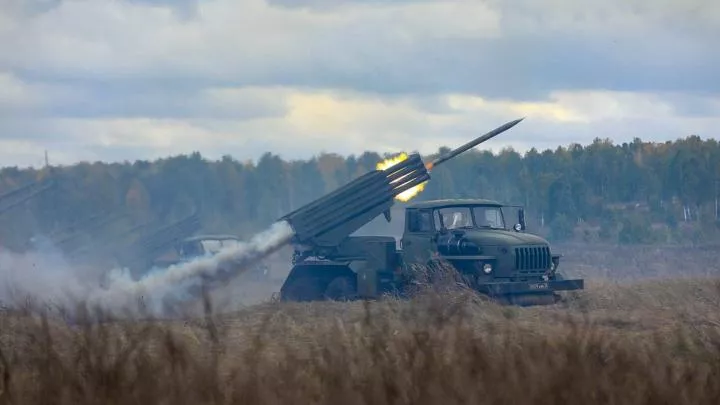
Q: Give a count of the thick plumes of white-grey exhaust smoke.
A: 1